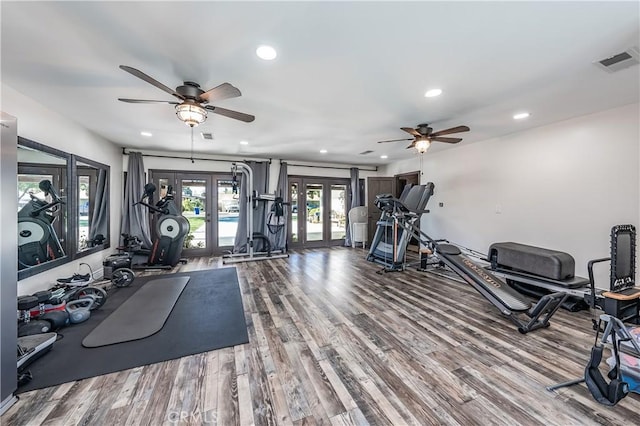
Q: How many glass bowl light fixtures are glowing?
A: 2